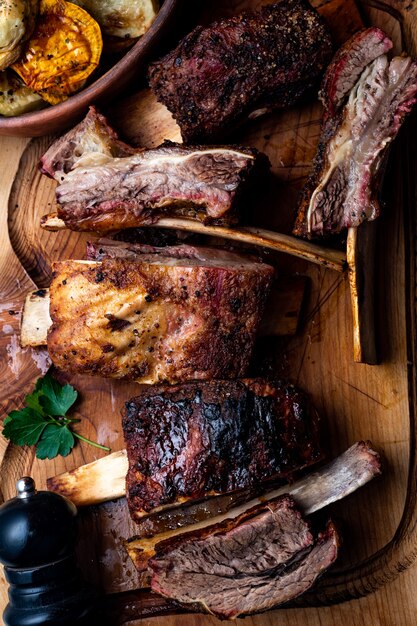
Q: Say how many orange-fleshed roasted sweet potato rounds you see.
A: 1